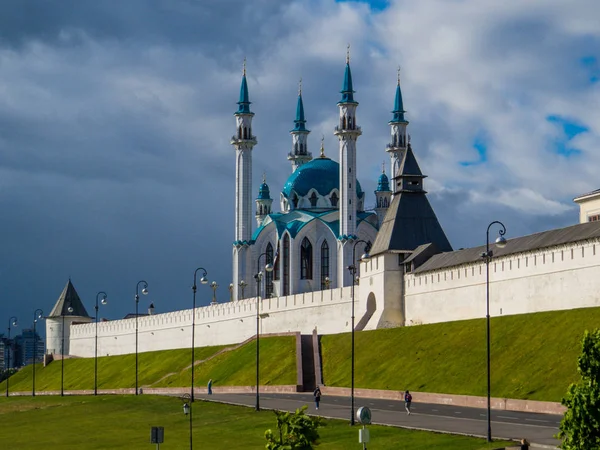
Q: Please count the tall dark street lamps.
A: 9